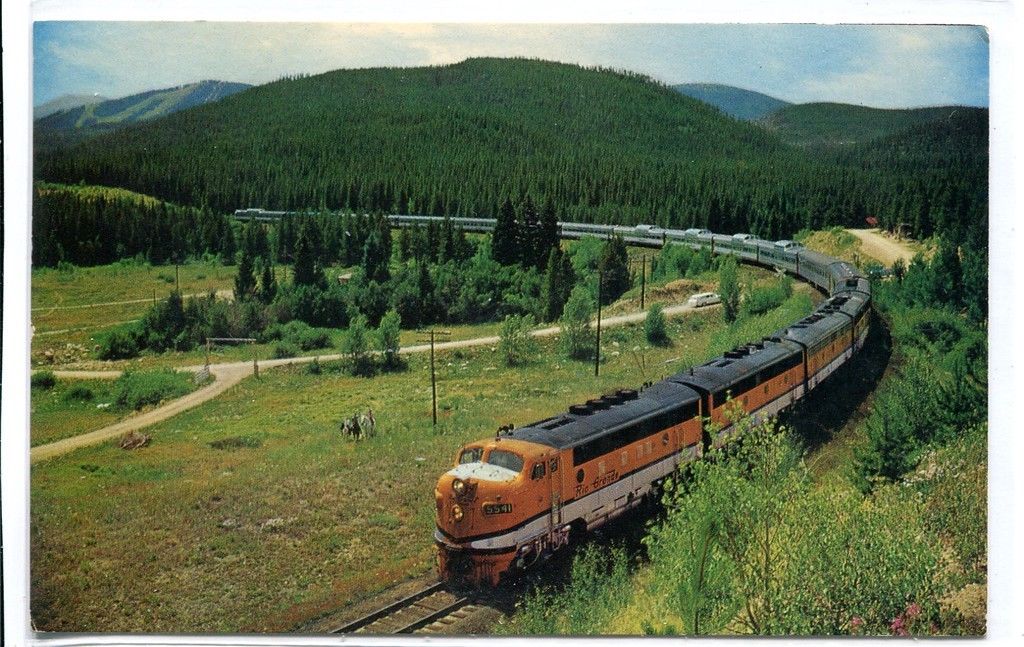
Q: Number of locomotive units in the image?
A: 4